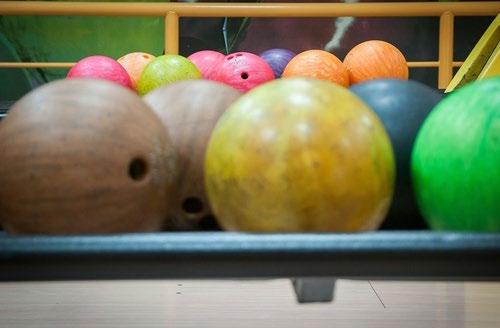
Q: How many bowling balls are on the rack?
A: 13